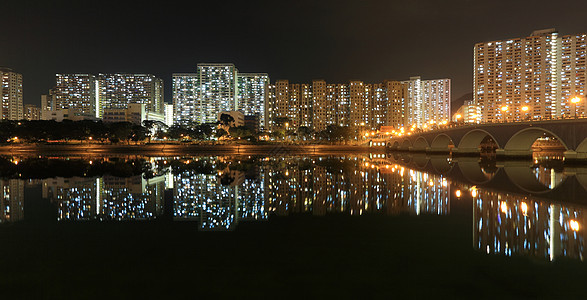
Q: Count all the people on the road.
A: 0